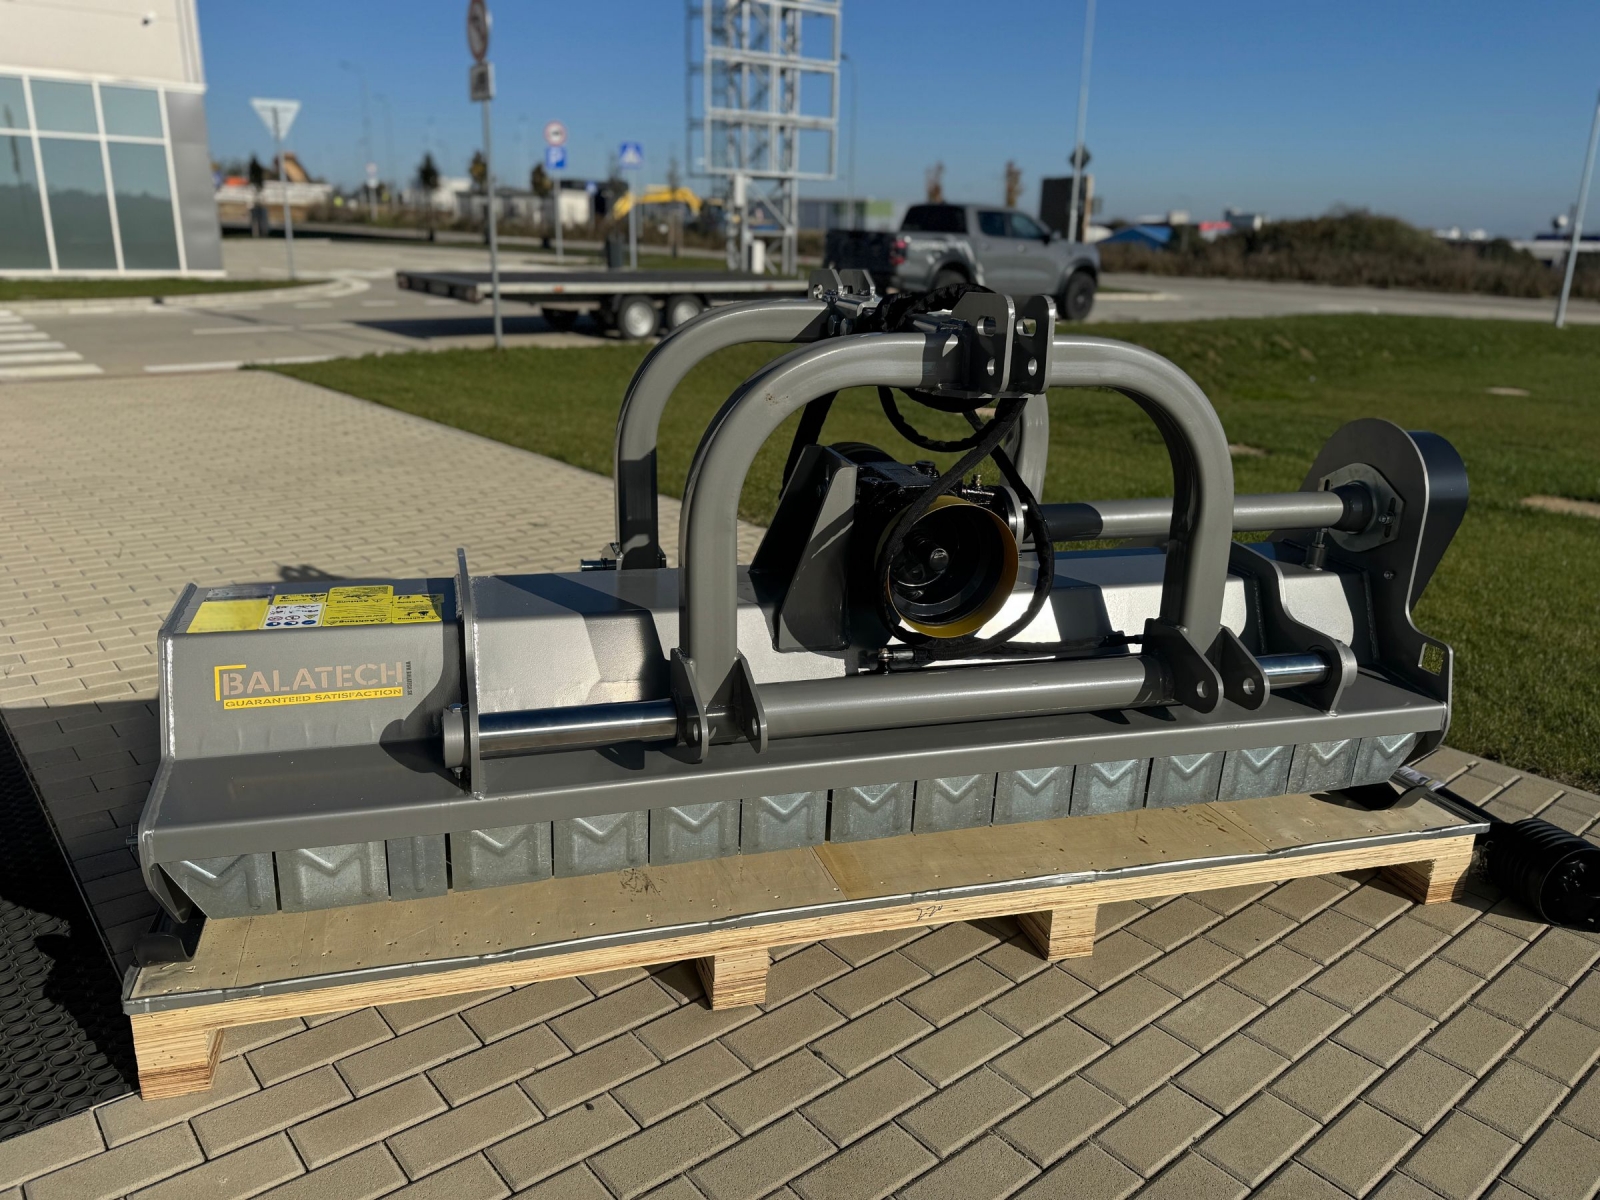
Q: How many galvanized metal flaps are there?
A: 15